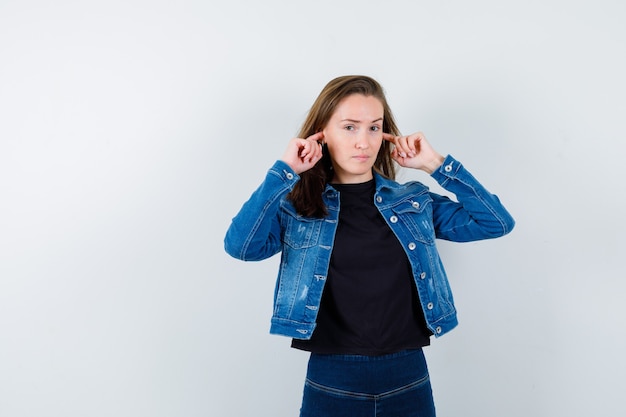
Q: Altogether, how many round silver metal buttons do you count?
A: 9